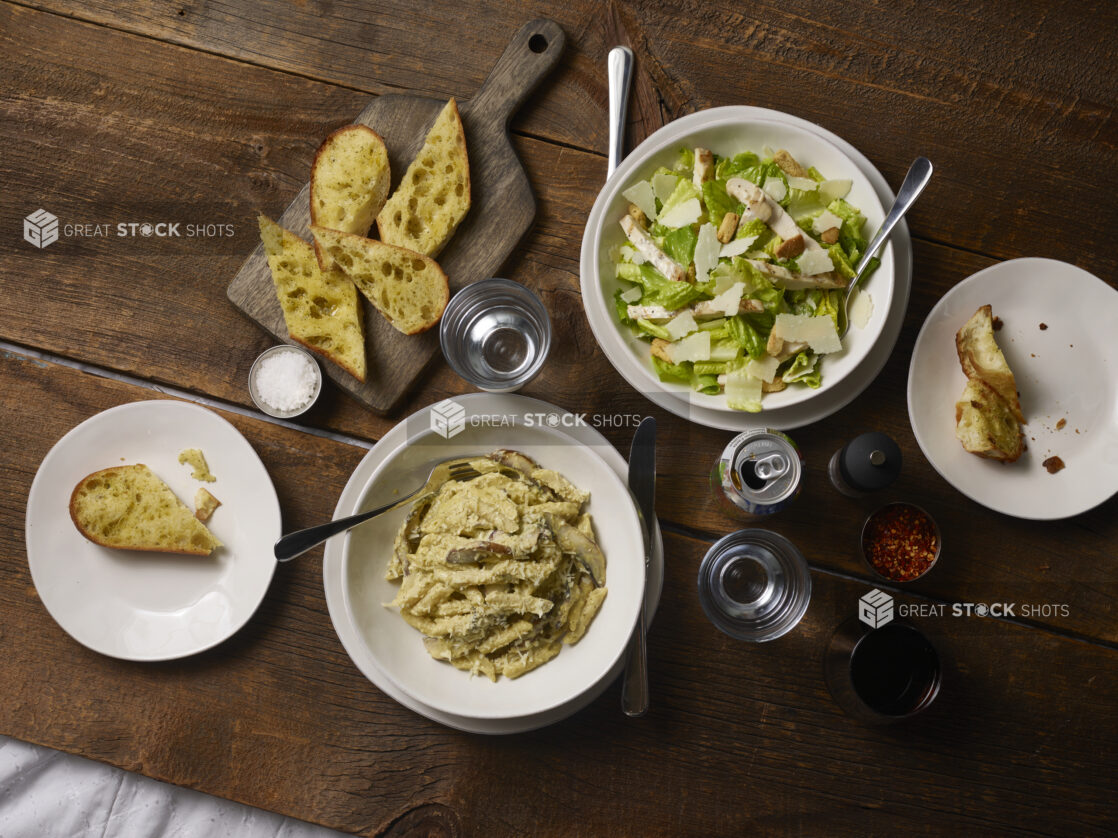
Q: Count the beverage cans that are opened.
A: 1